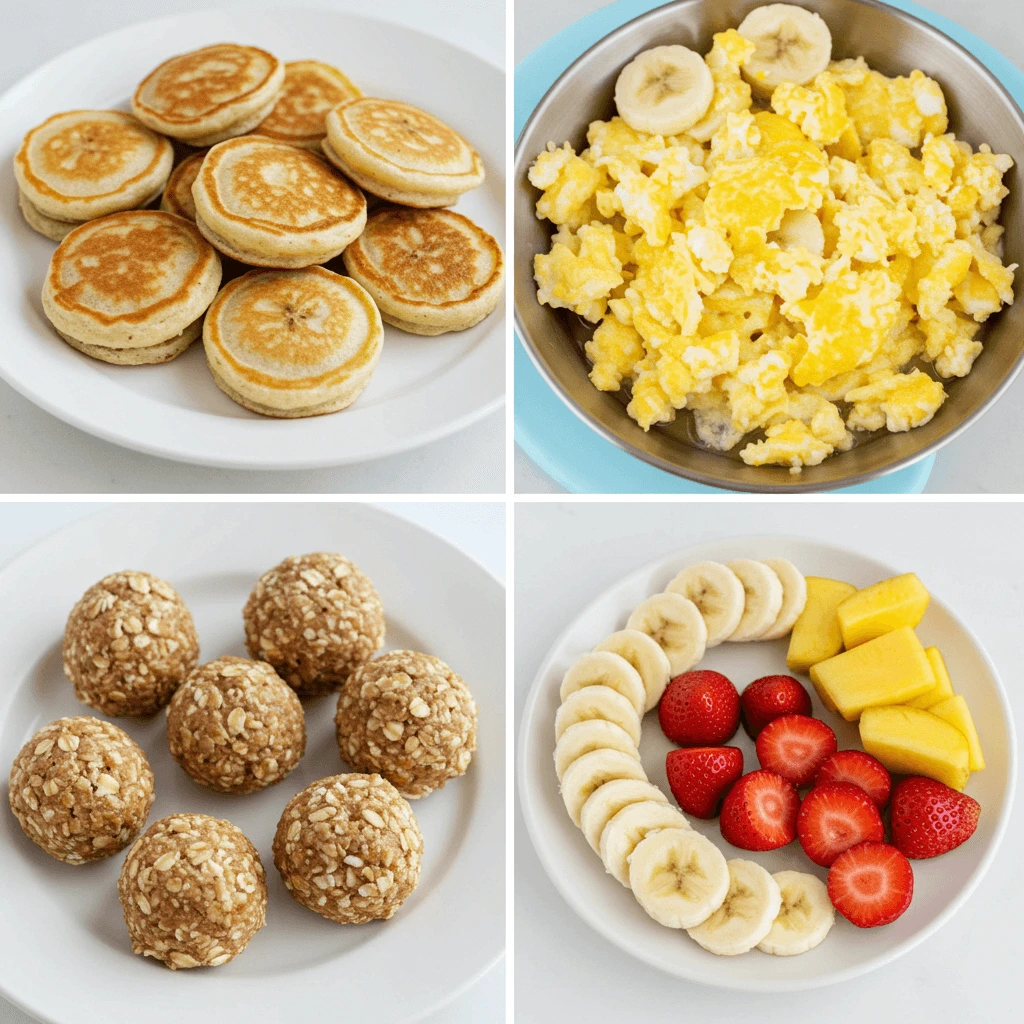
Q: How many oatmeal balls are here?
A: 7